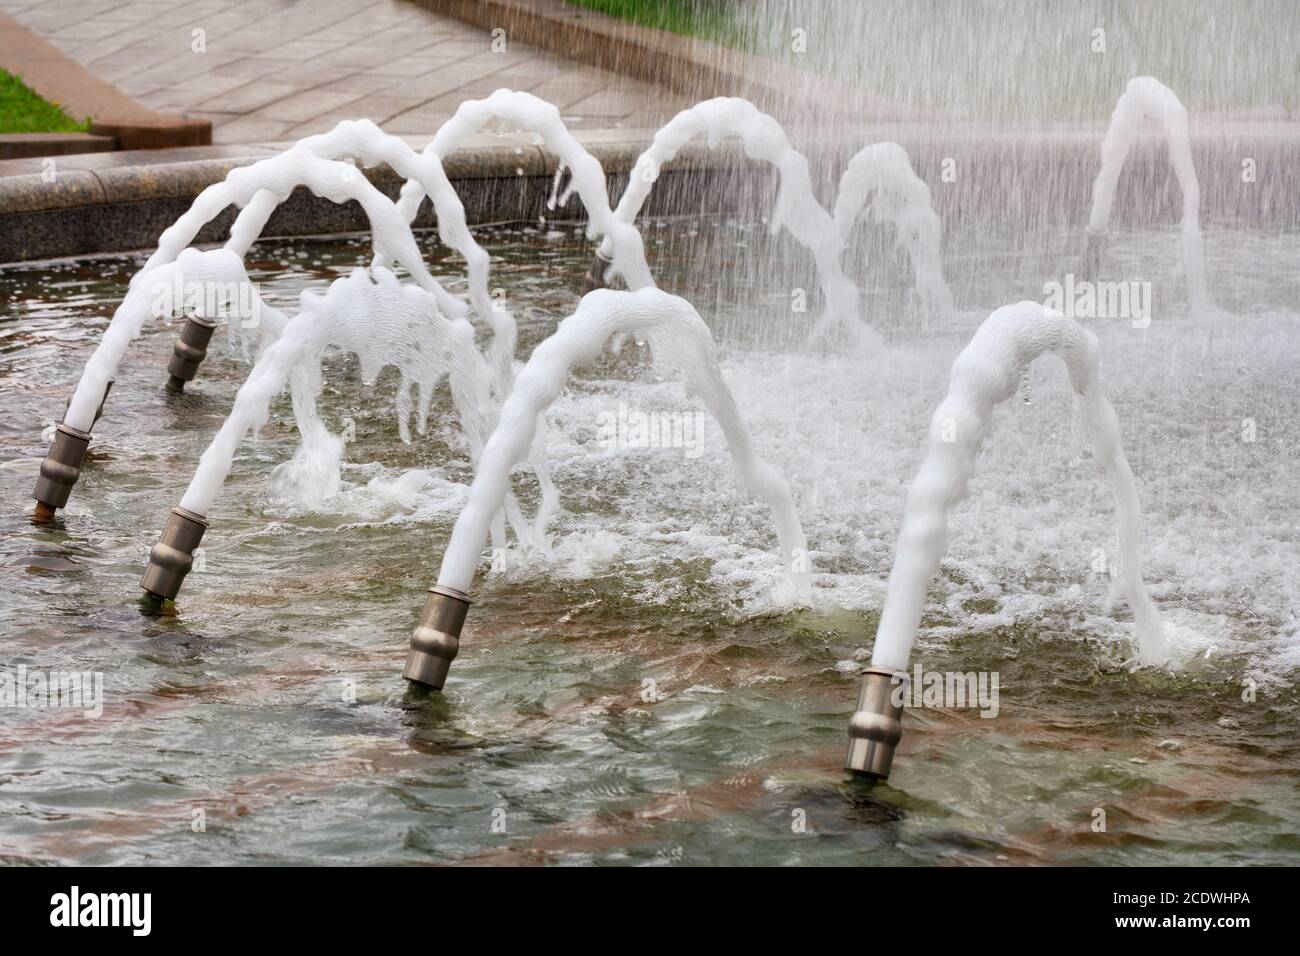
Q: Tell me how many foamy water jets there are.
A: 10